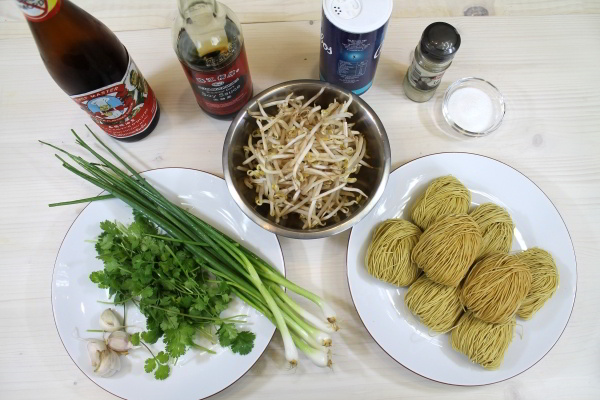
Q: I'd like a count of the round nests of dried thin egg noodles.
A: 8